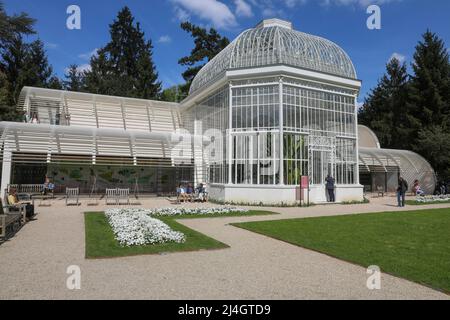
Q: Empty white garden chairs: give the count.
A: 3